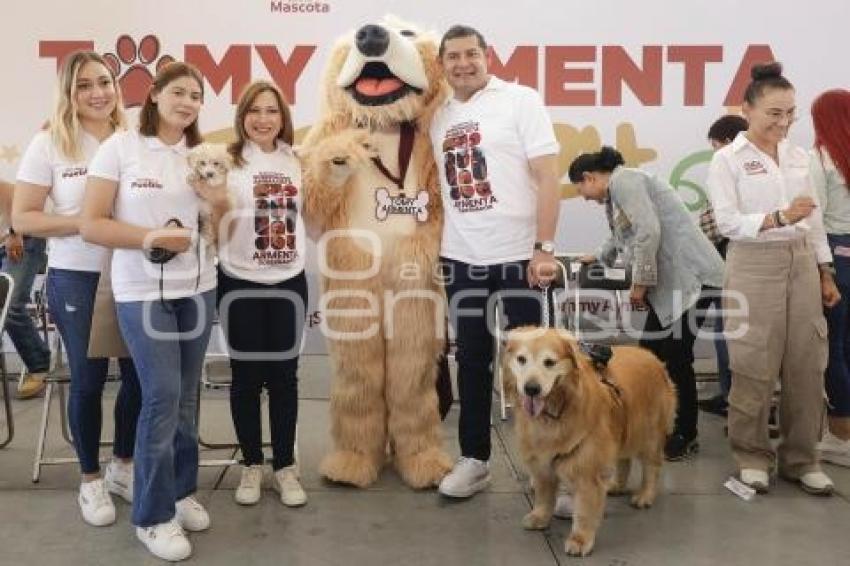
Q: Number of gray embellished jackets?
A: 1